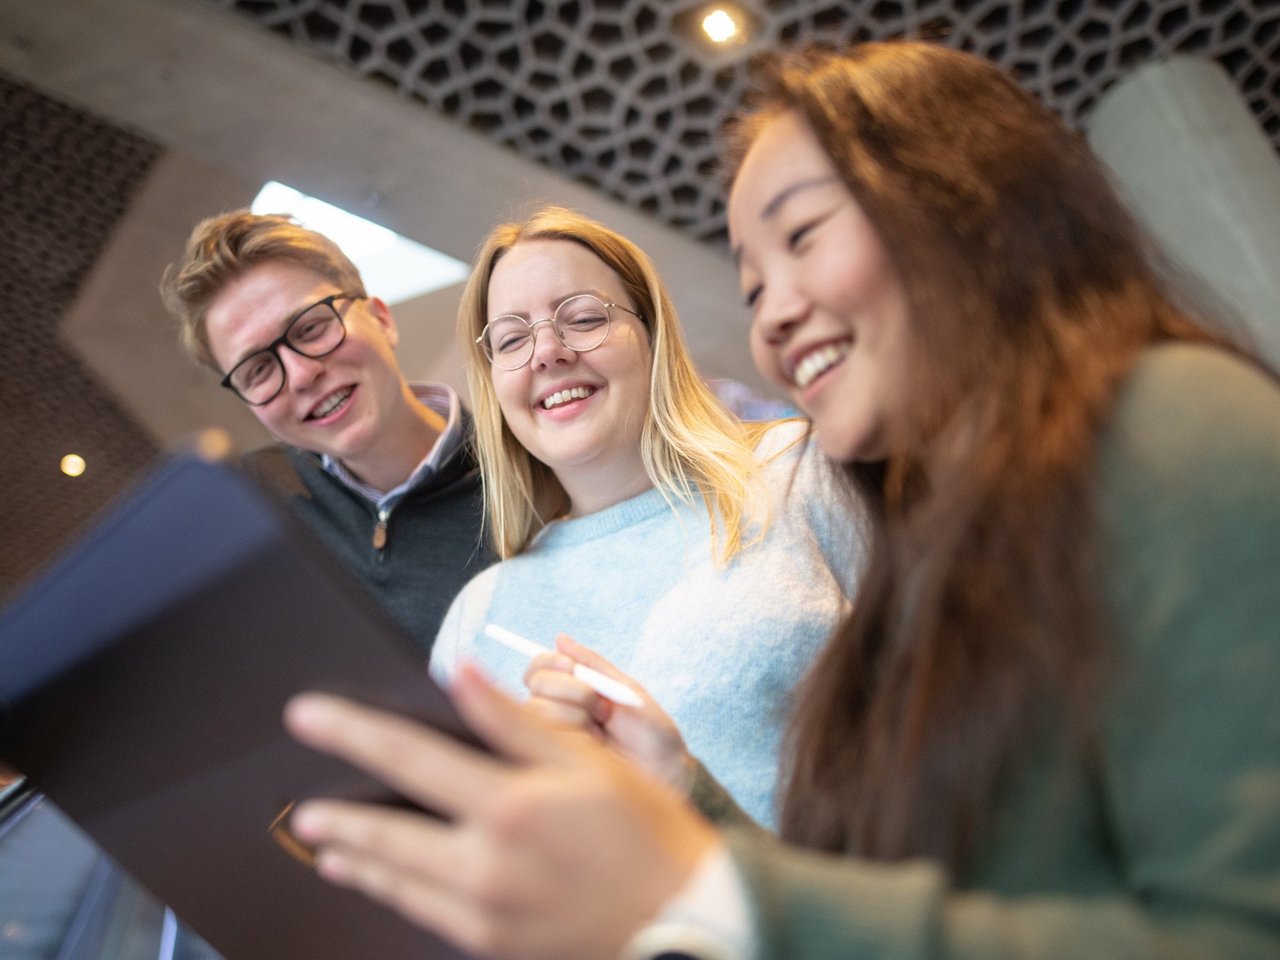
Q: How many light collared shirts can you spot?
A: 1